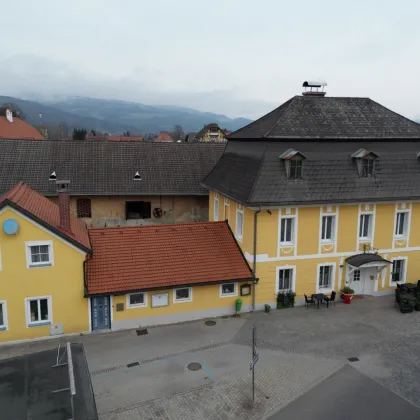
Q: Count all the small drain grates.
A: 3